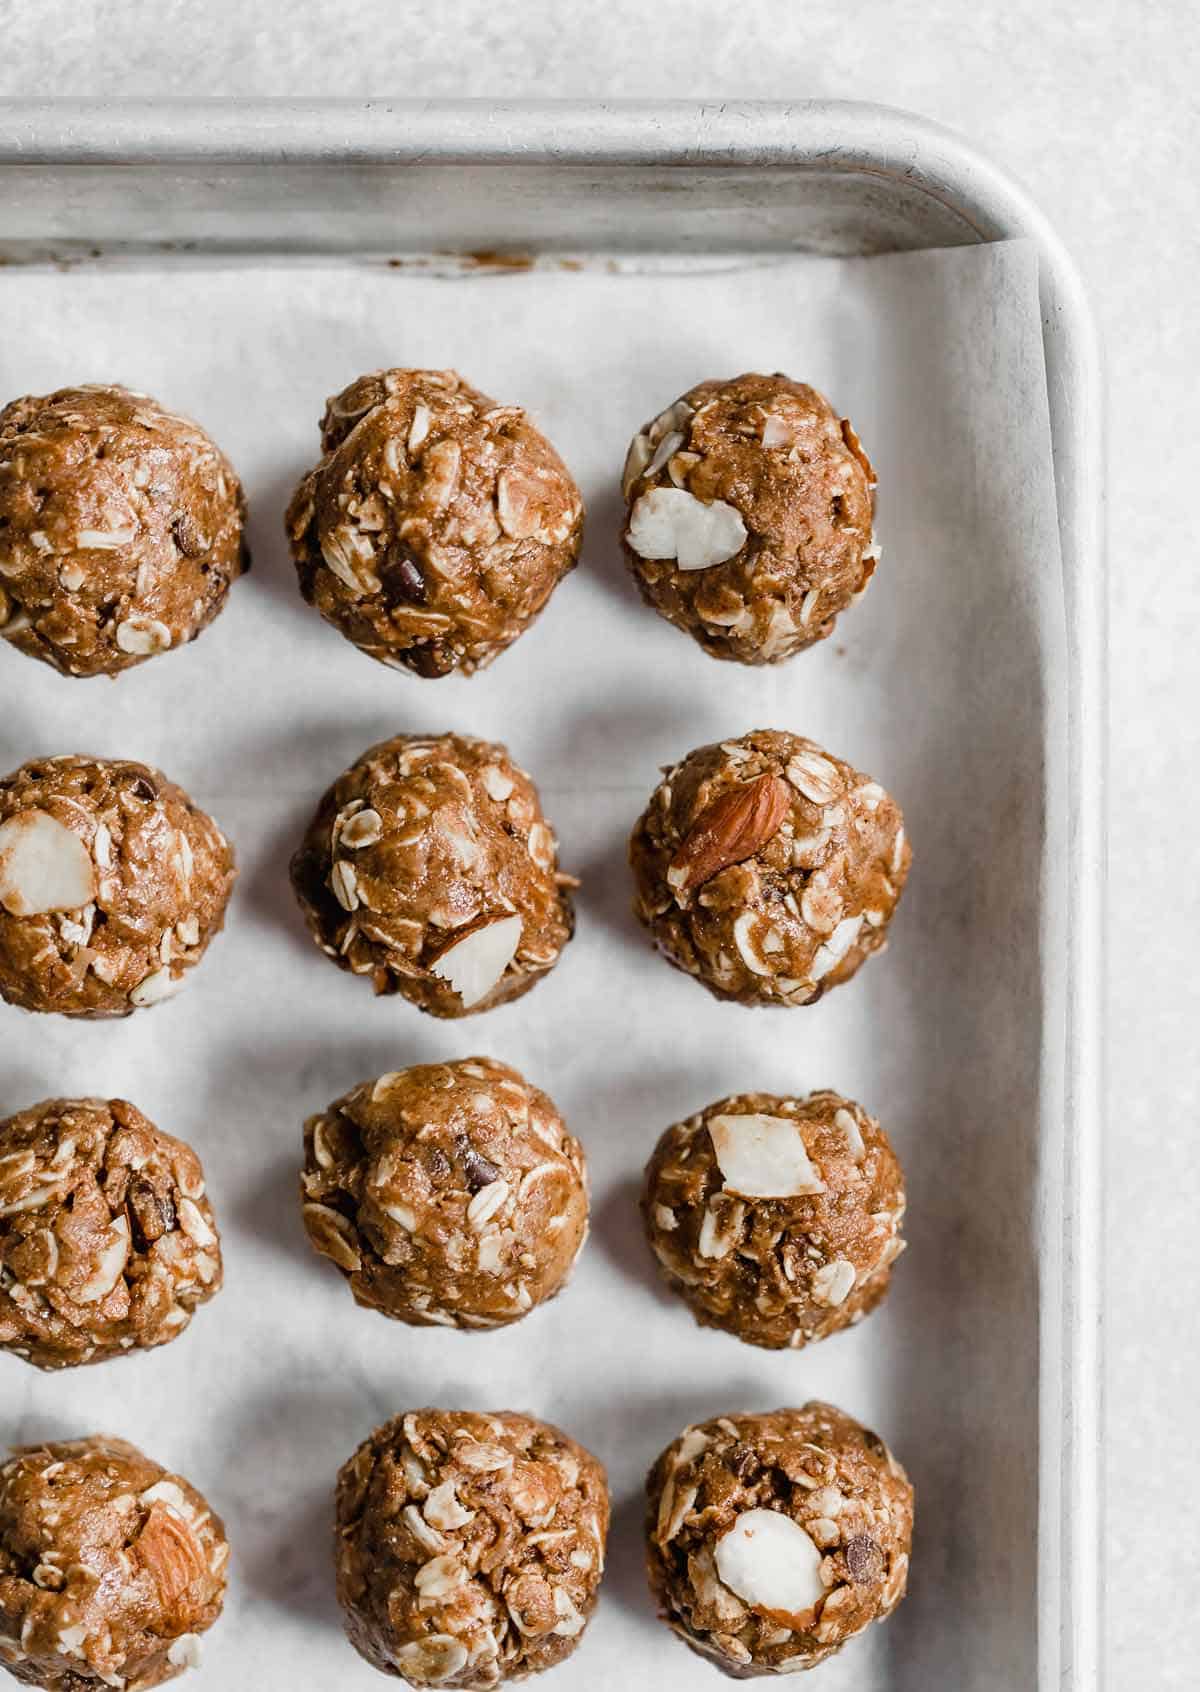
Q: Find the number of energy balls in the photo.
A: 12